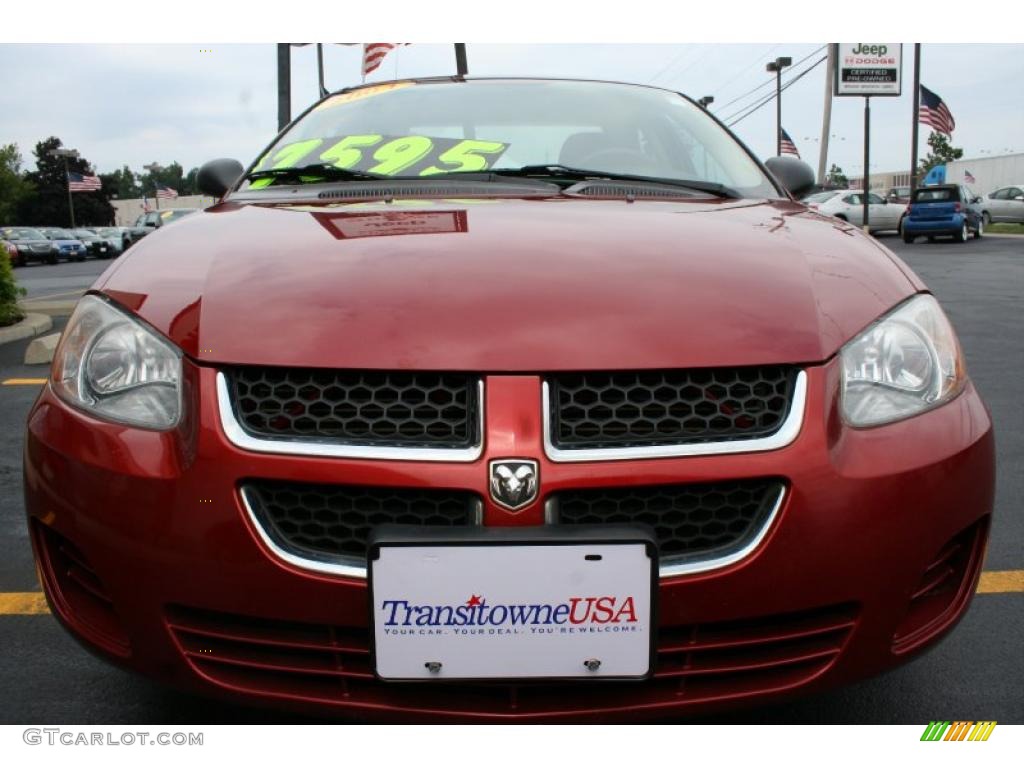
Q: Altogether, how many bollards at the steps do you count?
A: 0